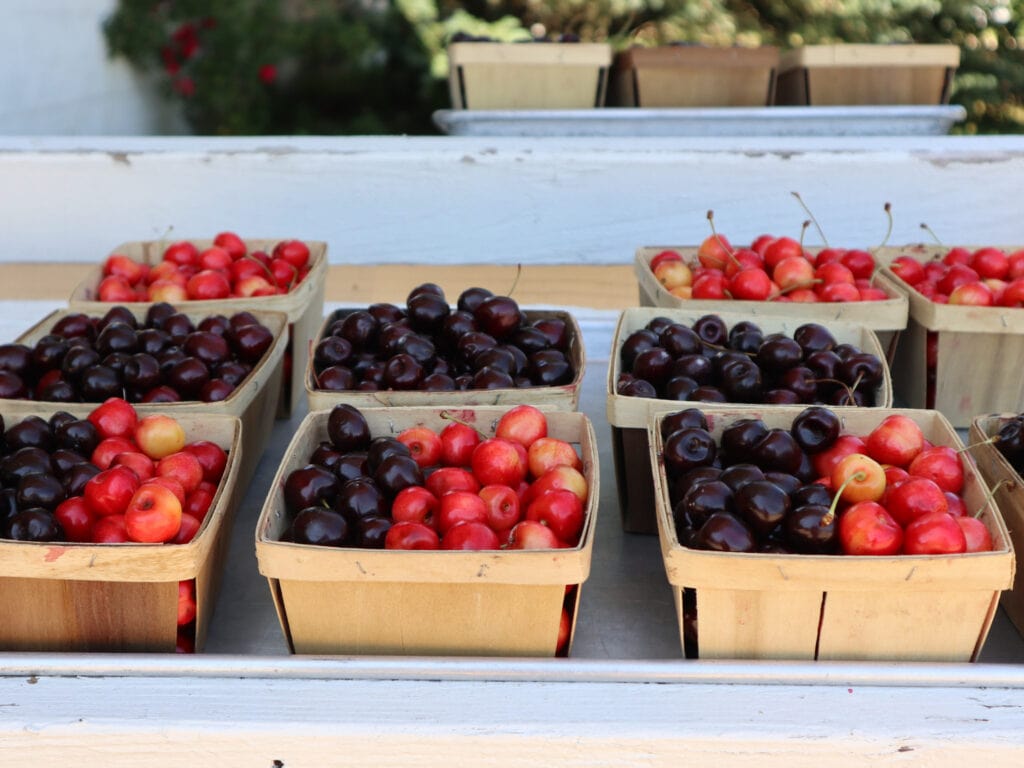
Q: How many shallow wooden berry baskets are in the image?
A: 13